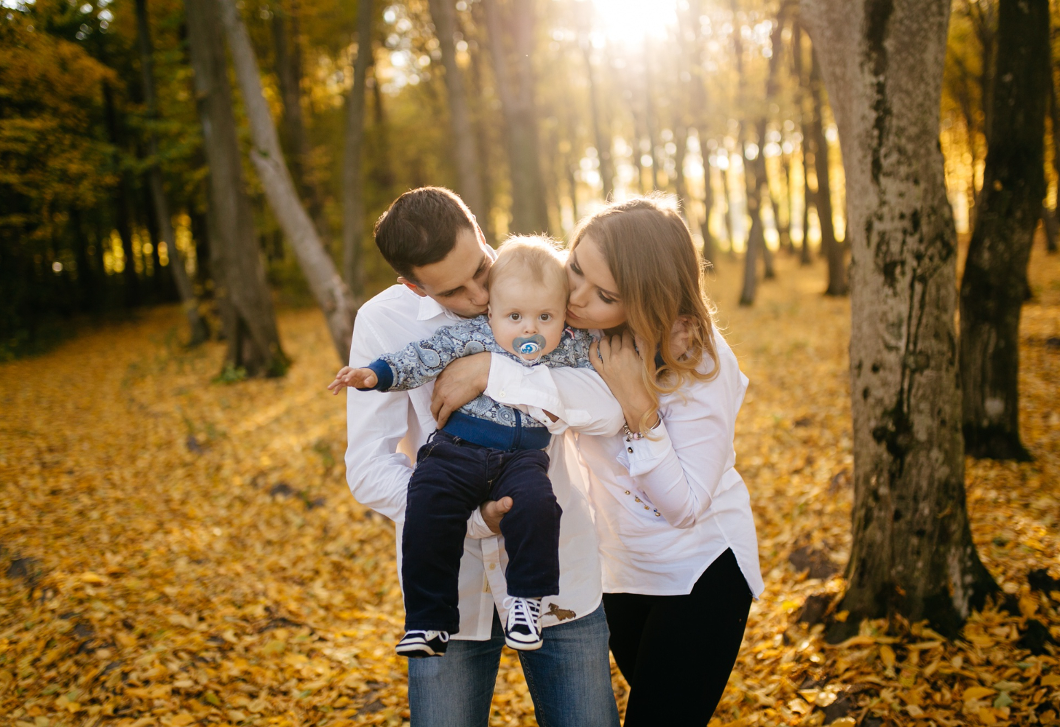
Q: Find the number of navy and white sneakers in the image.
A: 2